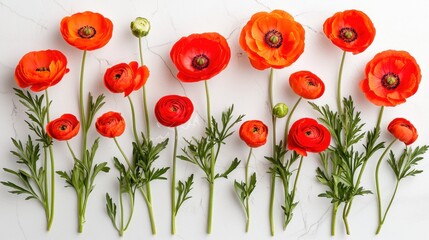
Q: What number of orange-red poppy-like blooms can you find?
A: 14